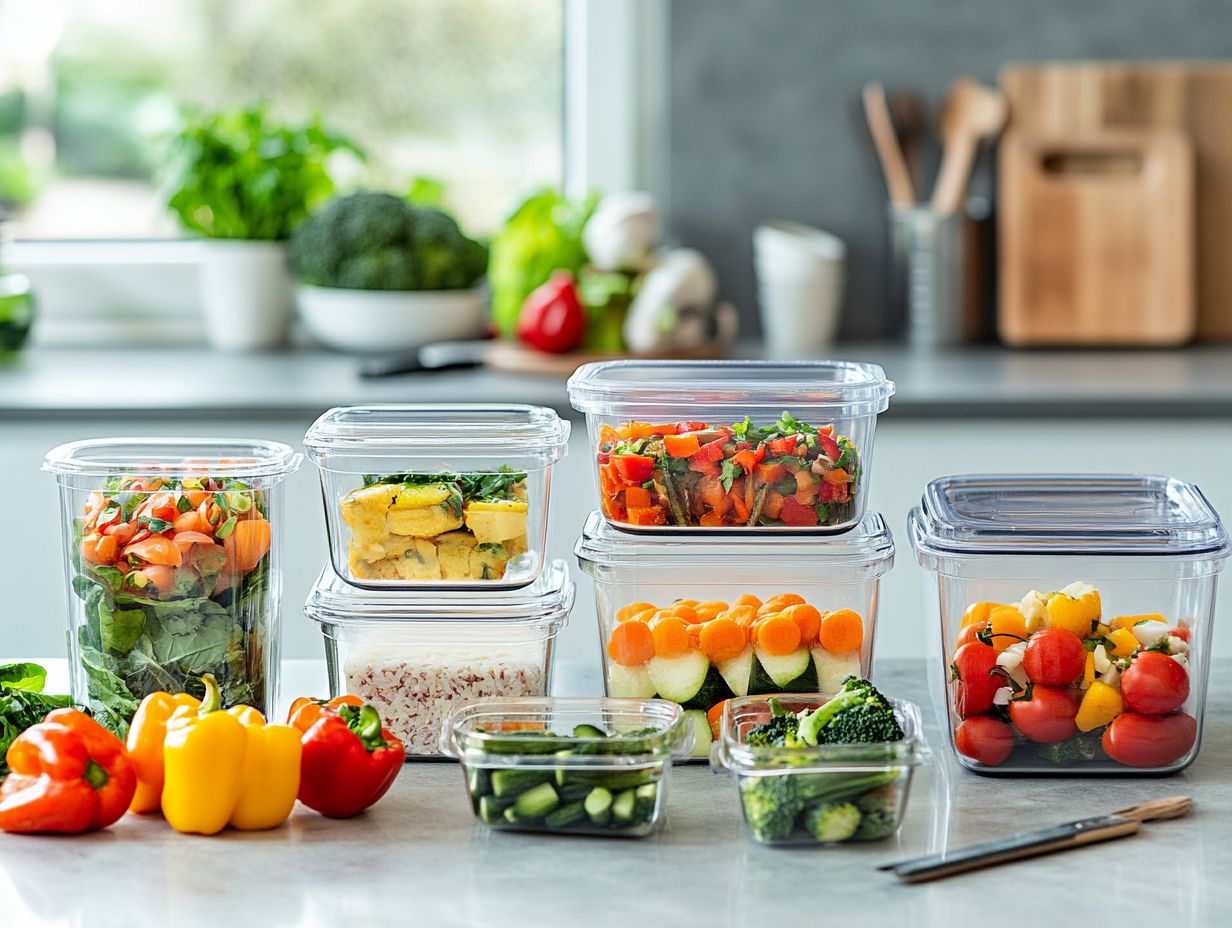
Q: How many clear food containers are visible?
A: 8